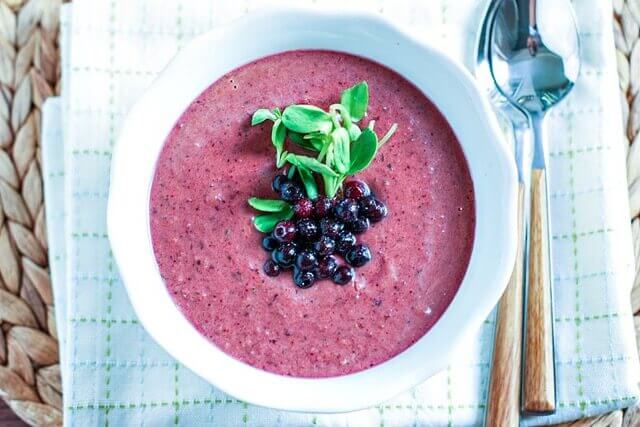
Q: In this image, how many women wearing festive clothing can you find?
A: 0